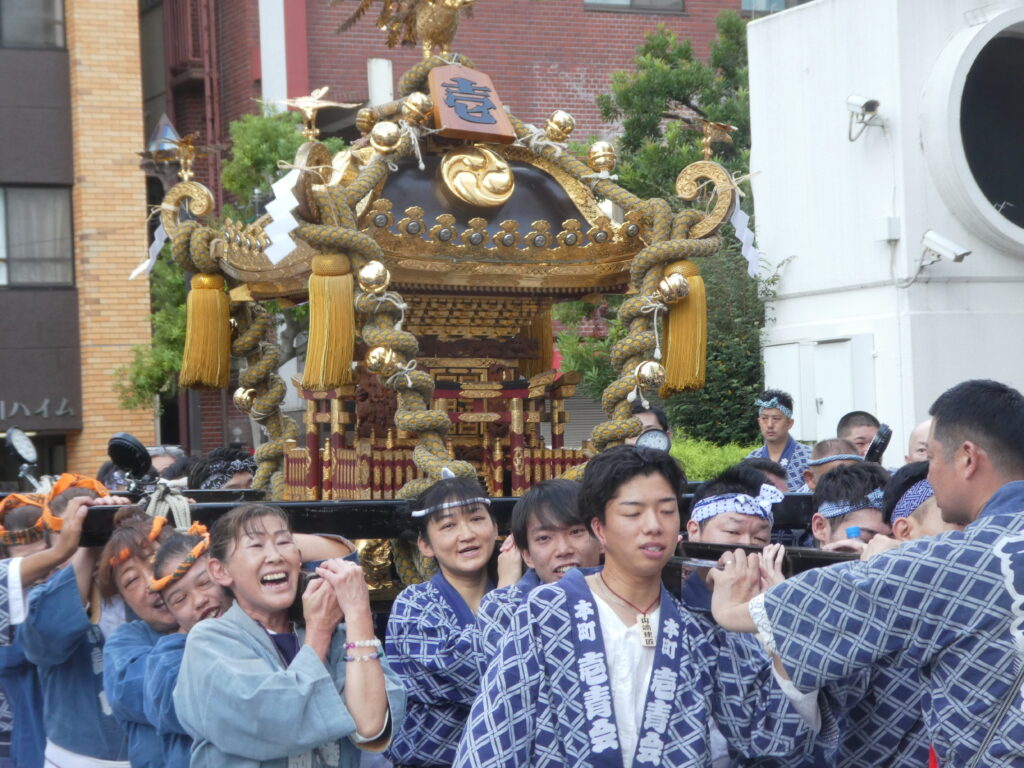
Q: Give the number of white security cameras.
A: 2